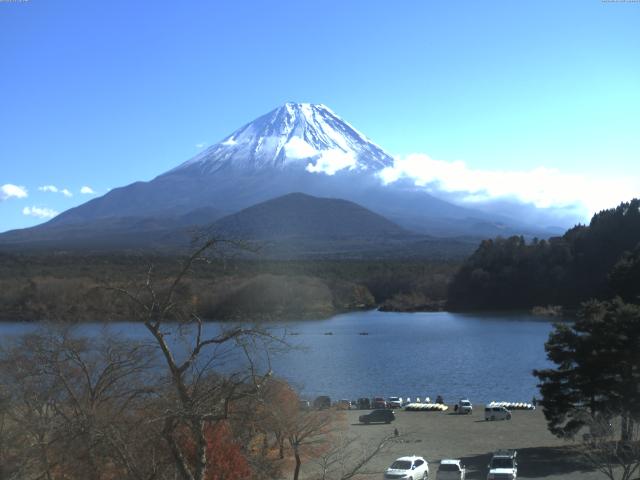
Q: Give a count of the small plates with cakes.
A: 0